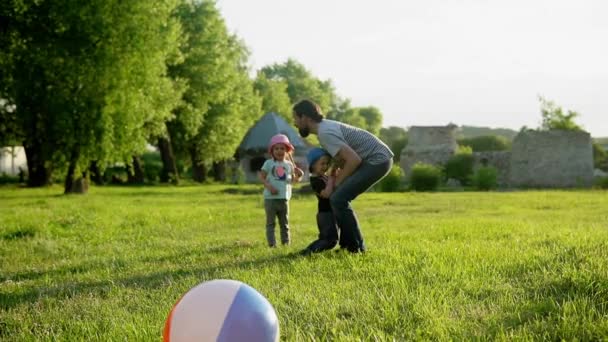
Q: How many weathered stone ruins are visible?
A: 2